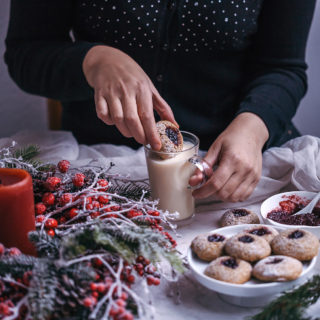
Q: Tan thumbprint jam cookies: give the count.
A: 8